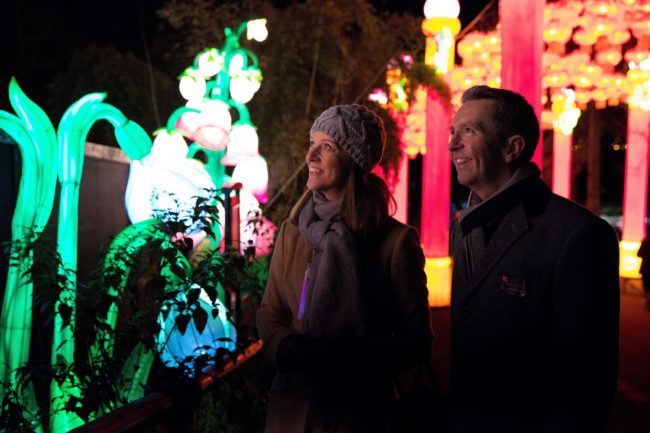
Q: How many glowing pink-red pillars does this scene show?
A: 5